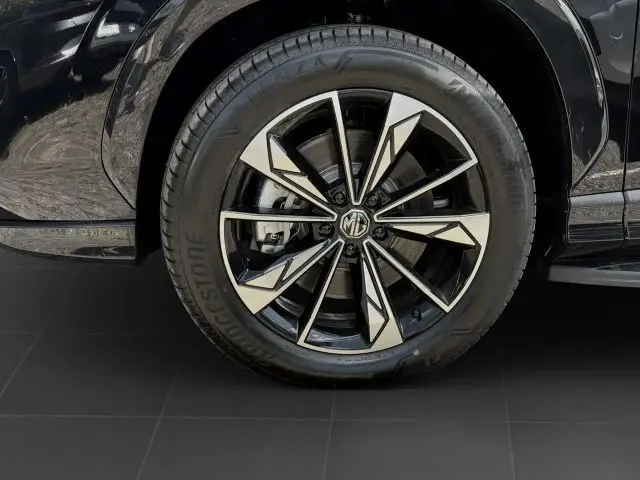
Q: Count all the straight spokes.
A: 5